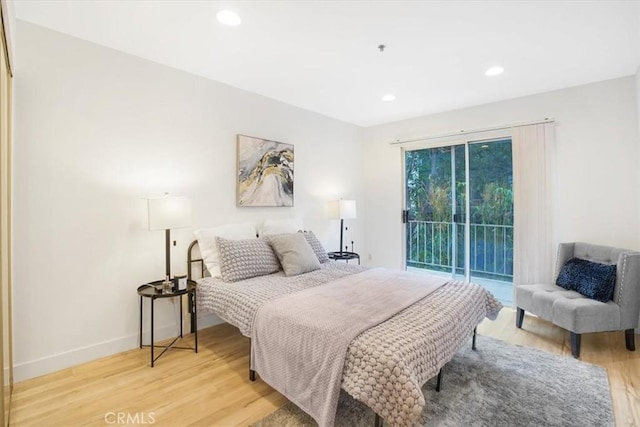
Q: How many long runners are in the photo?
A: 1